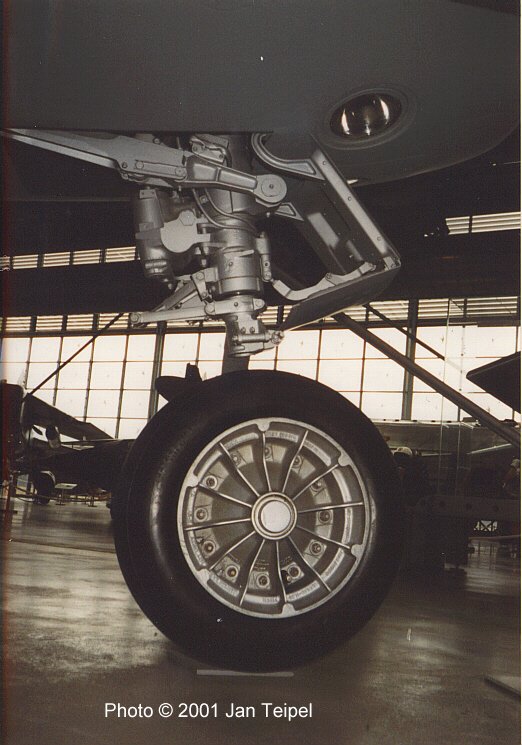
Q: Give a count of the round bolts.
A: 12